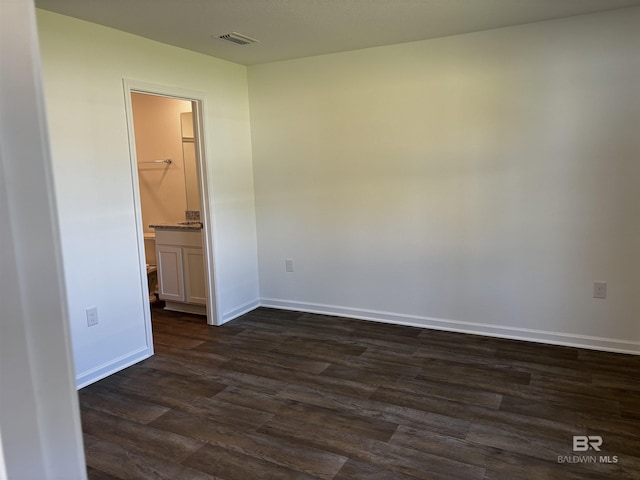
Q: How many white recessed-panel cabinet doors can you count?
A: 2